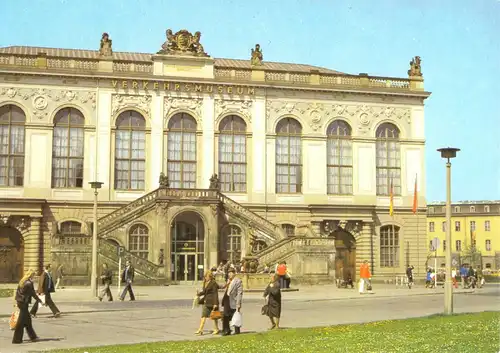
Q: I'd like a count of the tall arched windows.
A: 8